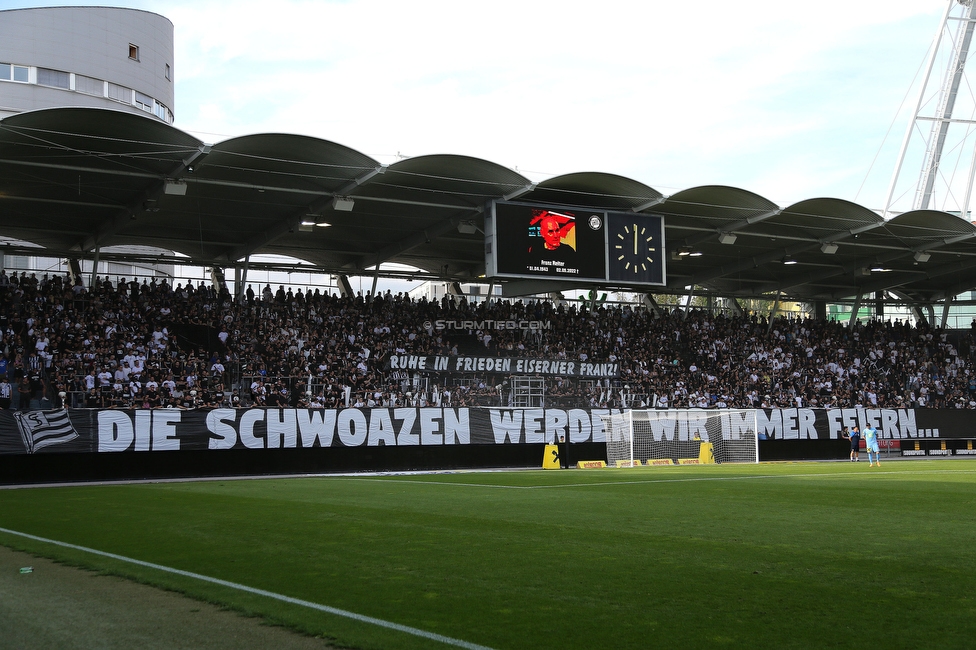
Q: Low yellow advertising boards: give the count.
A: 4